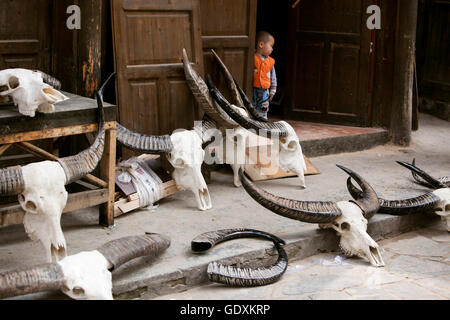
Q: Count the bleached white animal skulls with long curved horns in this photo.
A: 8